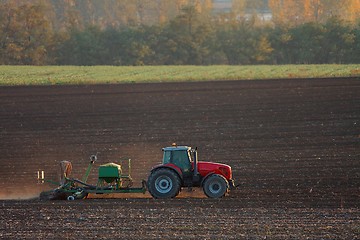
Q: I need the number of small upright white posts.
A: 2